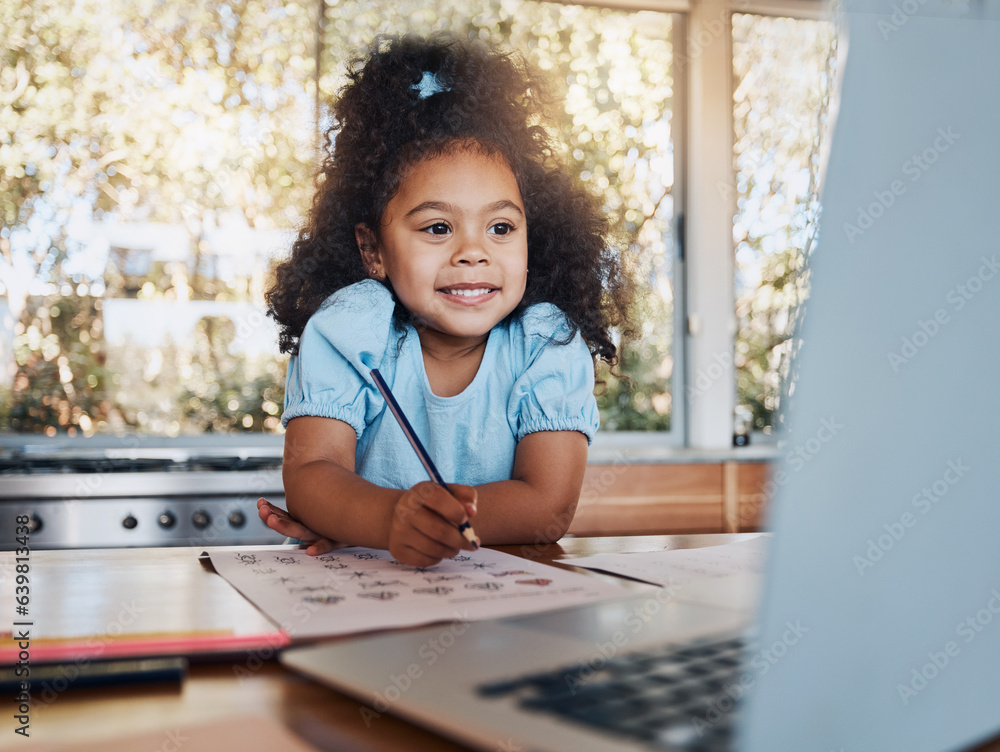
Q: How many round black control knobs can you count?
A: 5